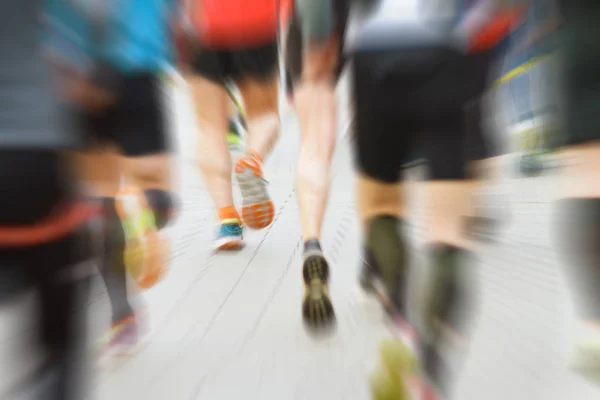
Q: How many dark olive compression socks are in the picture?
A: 2